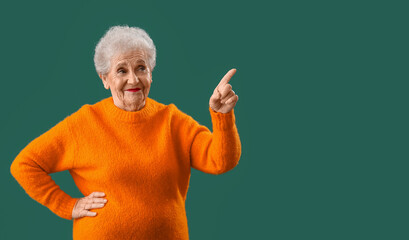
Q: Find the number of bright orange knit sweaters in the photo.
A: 1